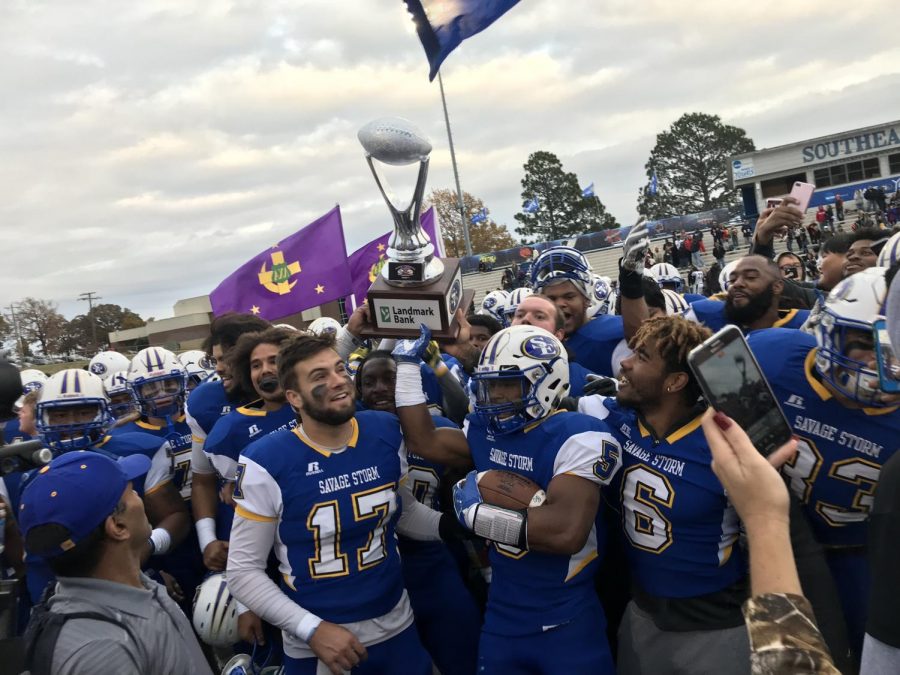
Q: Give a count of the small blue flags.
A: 4